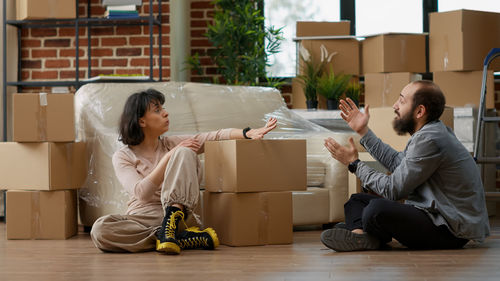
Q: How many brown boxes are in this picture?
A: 14